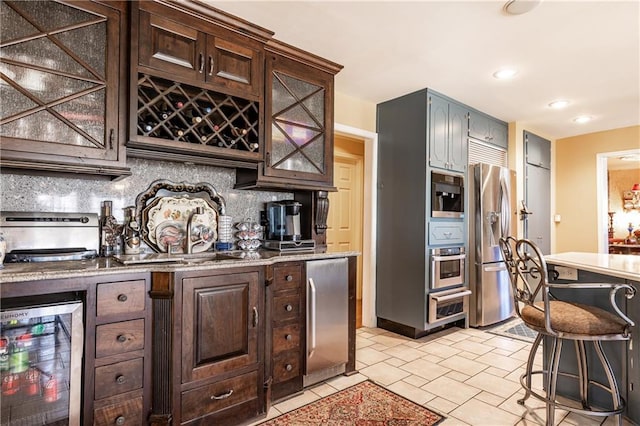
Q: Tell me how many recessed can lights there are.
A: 3